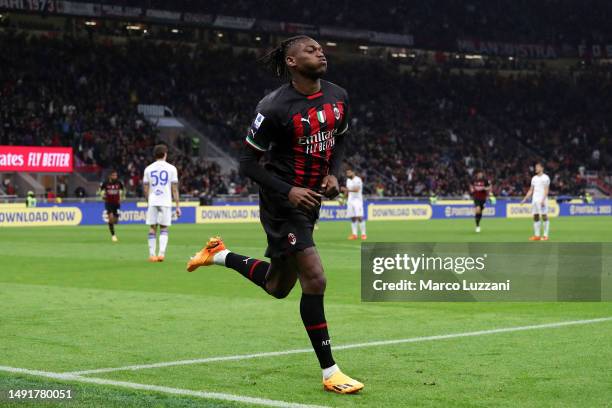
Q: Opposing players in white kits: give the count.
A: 3